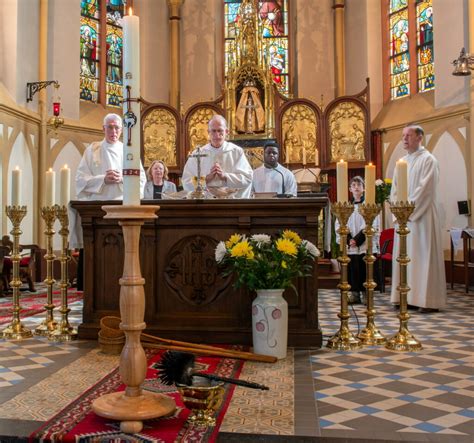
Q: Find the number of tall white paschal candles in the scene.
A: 1